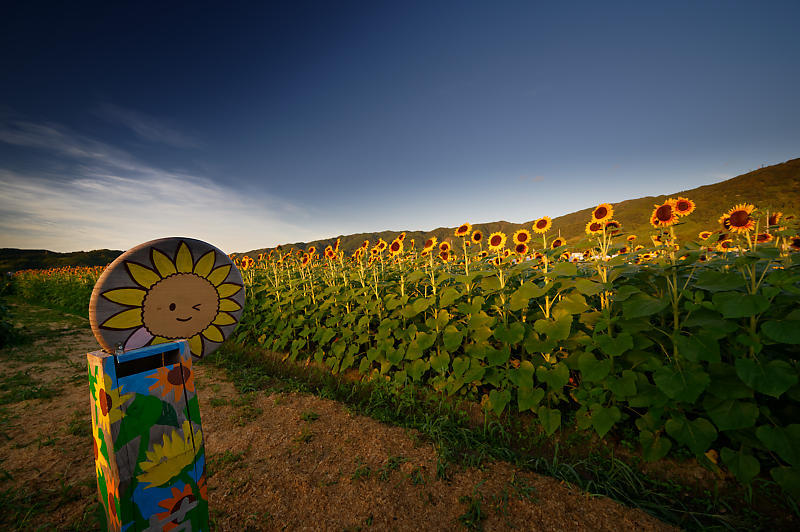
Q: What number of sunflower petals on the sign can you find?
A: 14